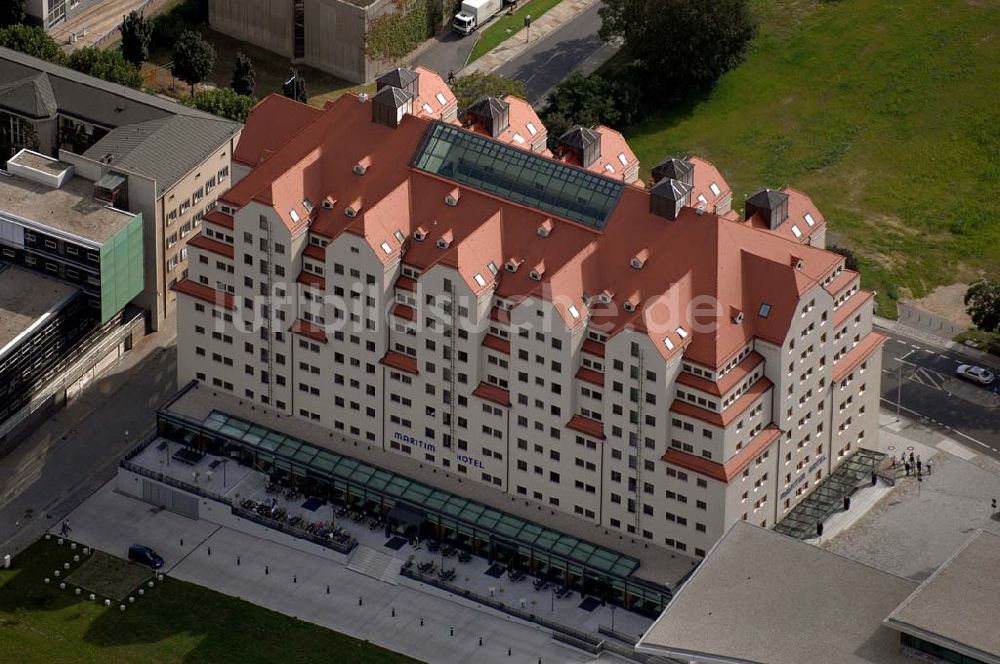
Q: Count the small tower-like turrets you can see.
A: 7